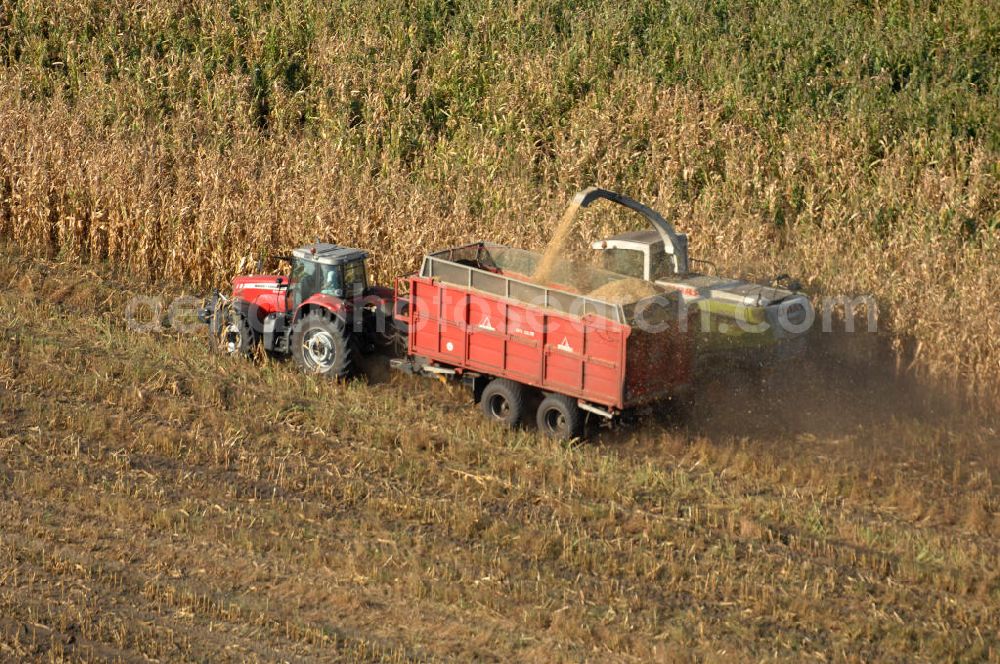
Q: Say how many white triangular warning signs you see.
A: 2